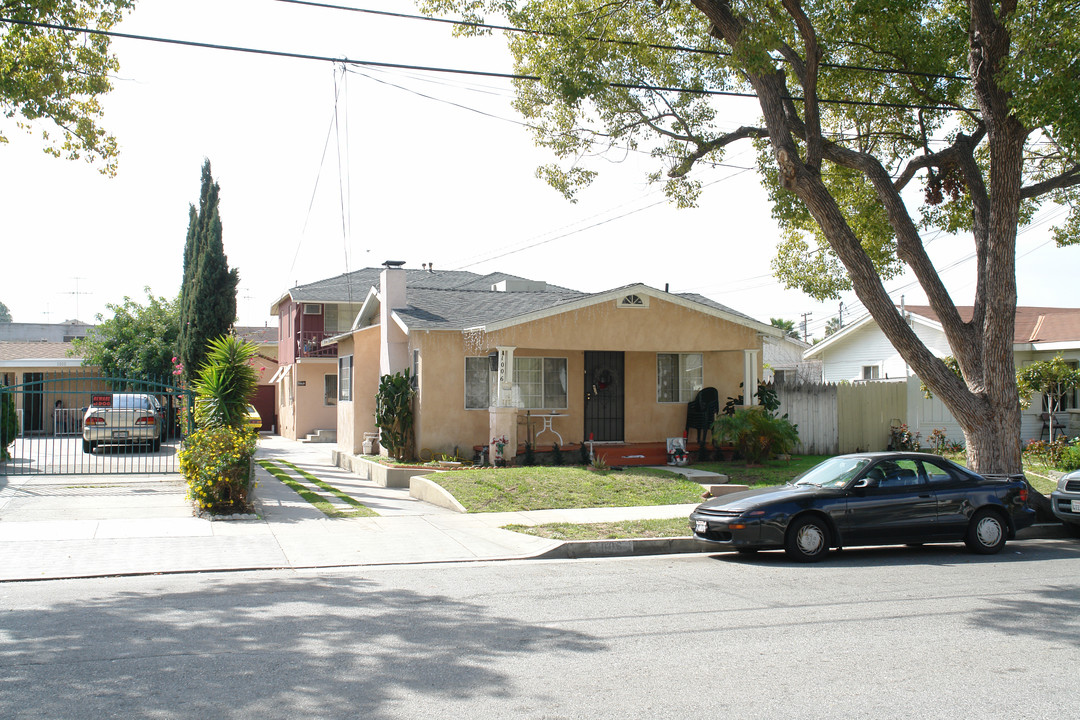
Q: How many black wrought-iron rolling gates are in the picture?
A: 1